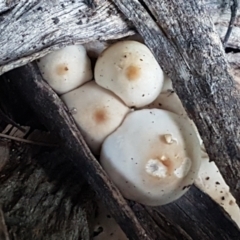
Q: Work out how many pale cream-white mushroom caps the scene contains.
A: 4